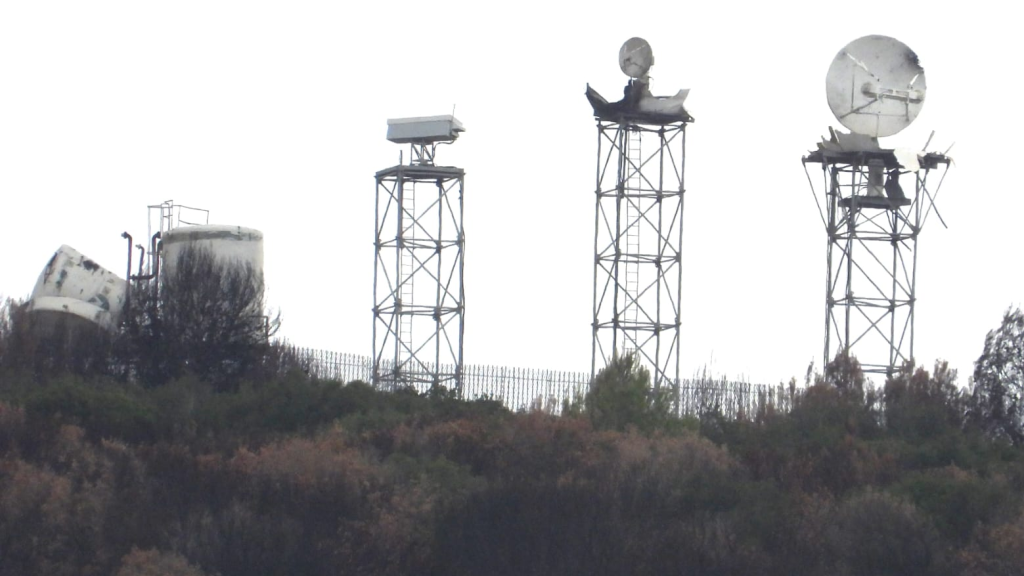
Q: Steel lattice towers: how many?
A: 3